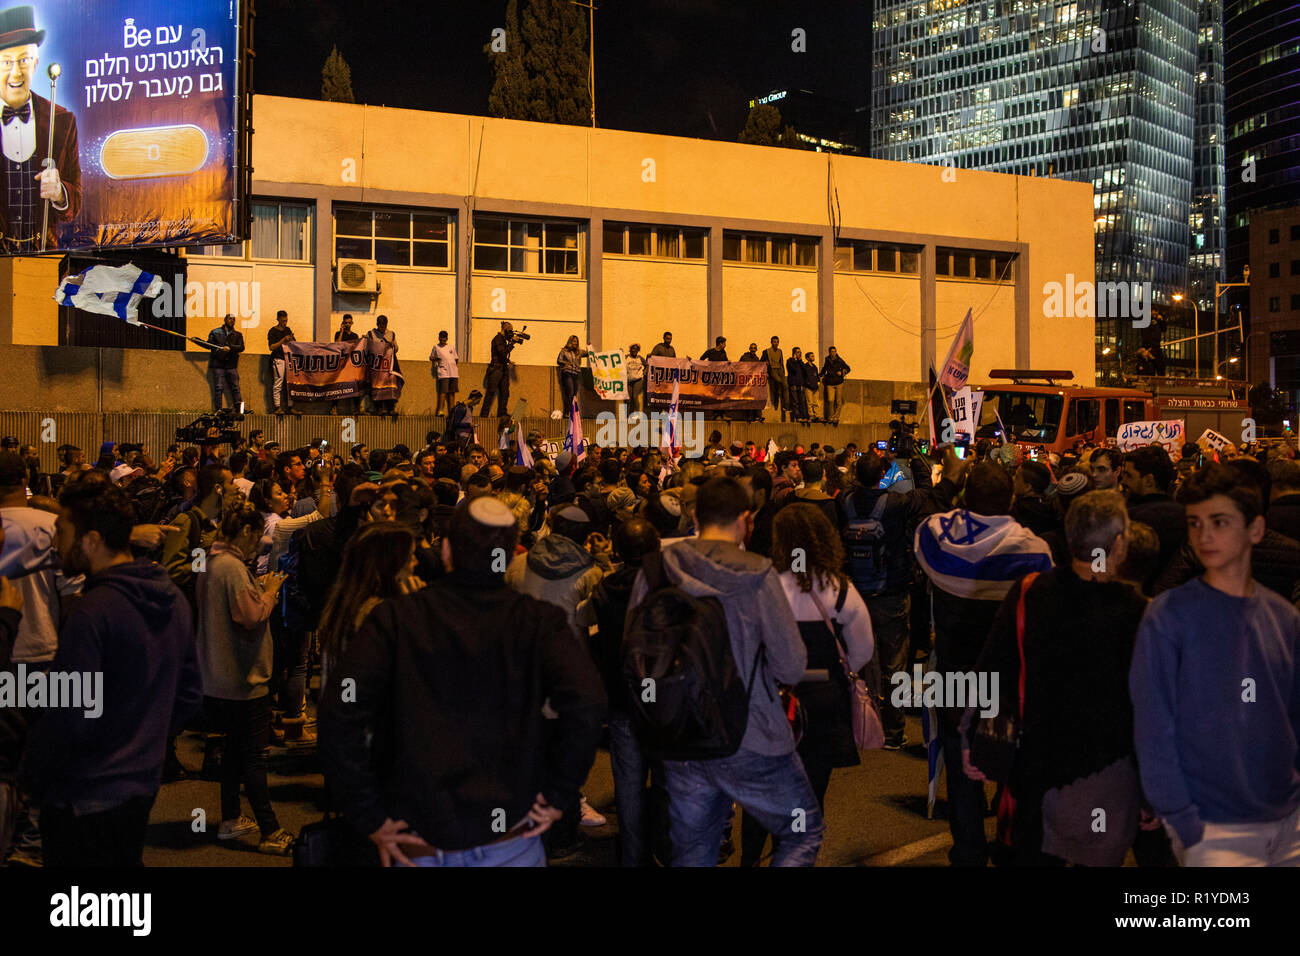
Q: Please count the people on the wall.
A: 15